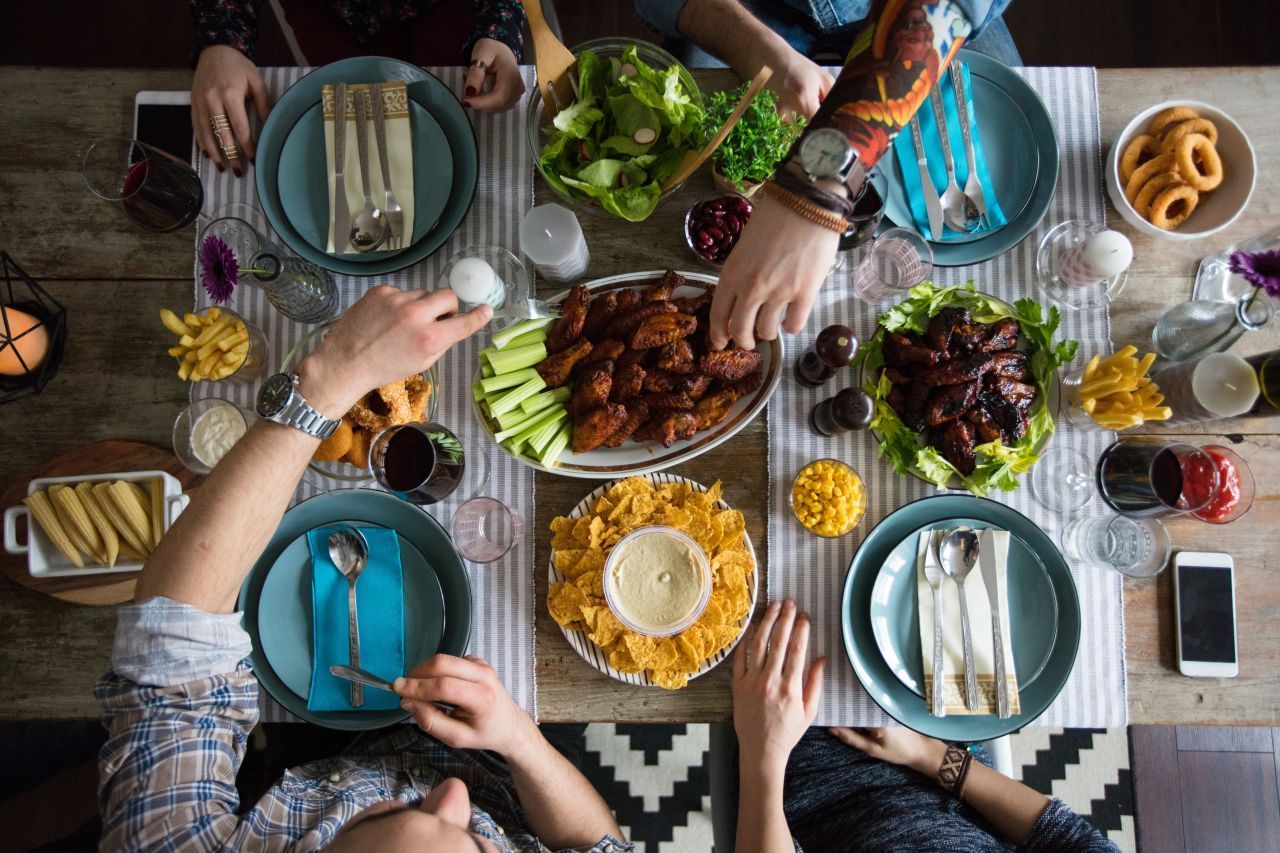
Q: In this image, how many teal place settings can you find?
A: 4